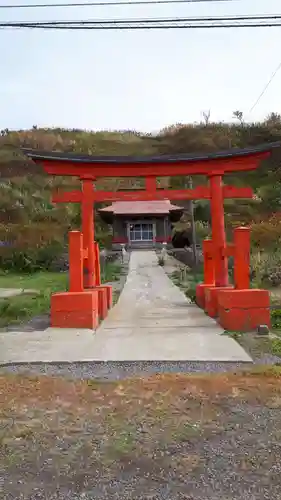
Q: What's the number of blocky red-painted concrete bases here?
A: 6